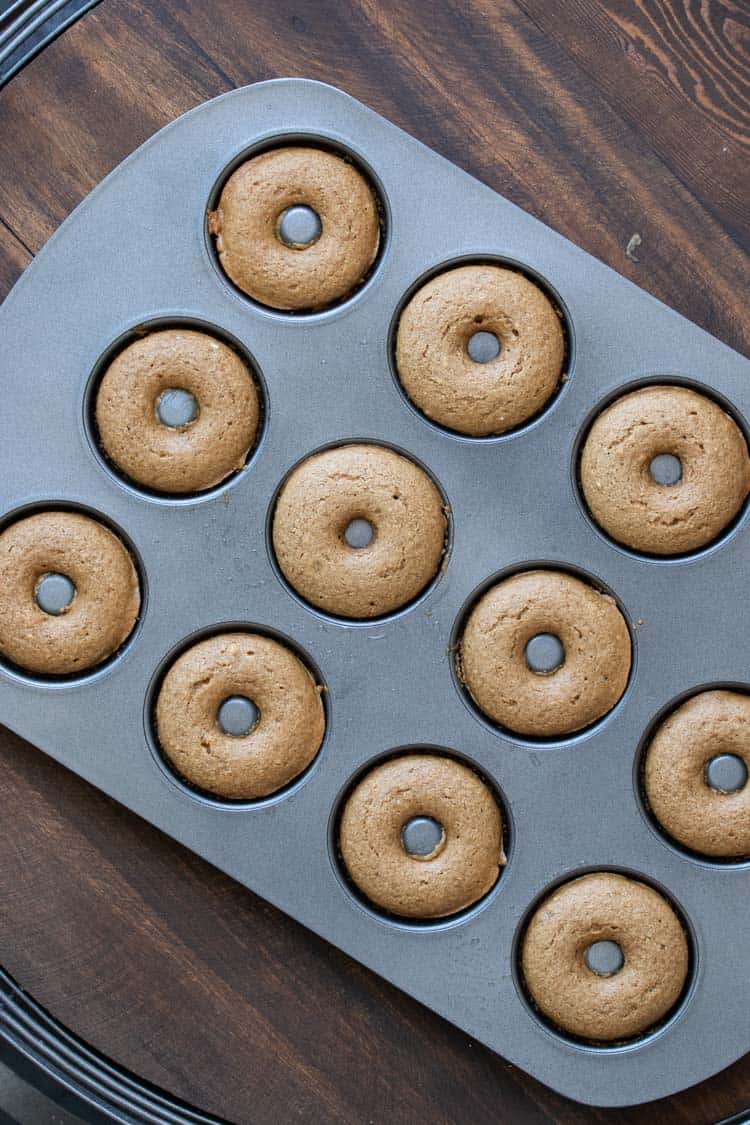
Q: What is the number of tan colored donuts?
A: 11